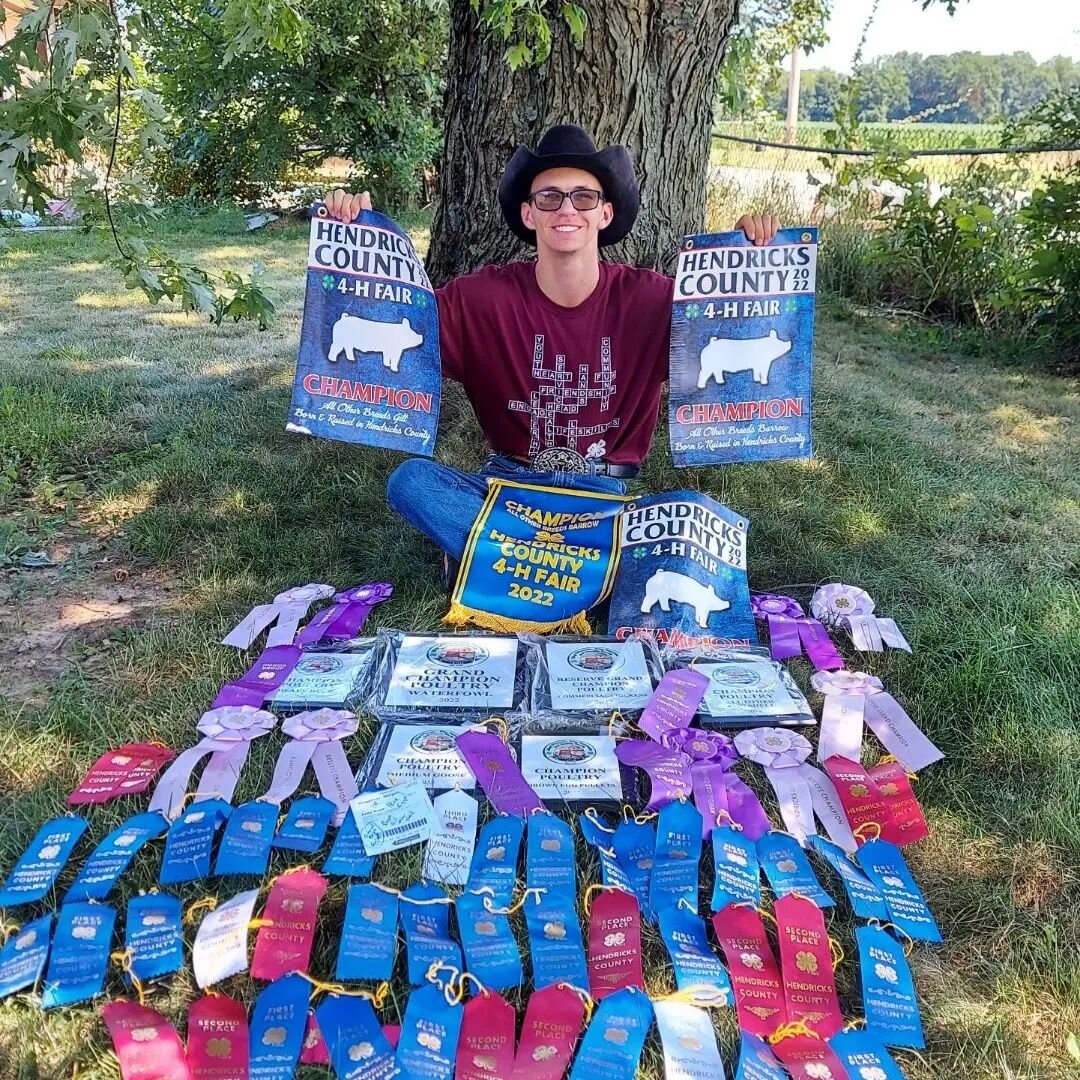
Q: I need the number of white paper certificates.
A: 6